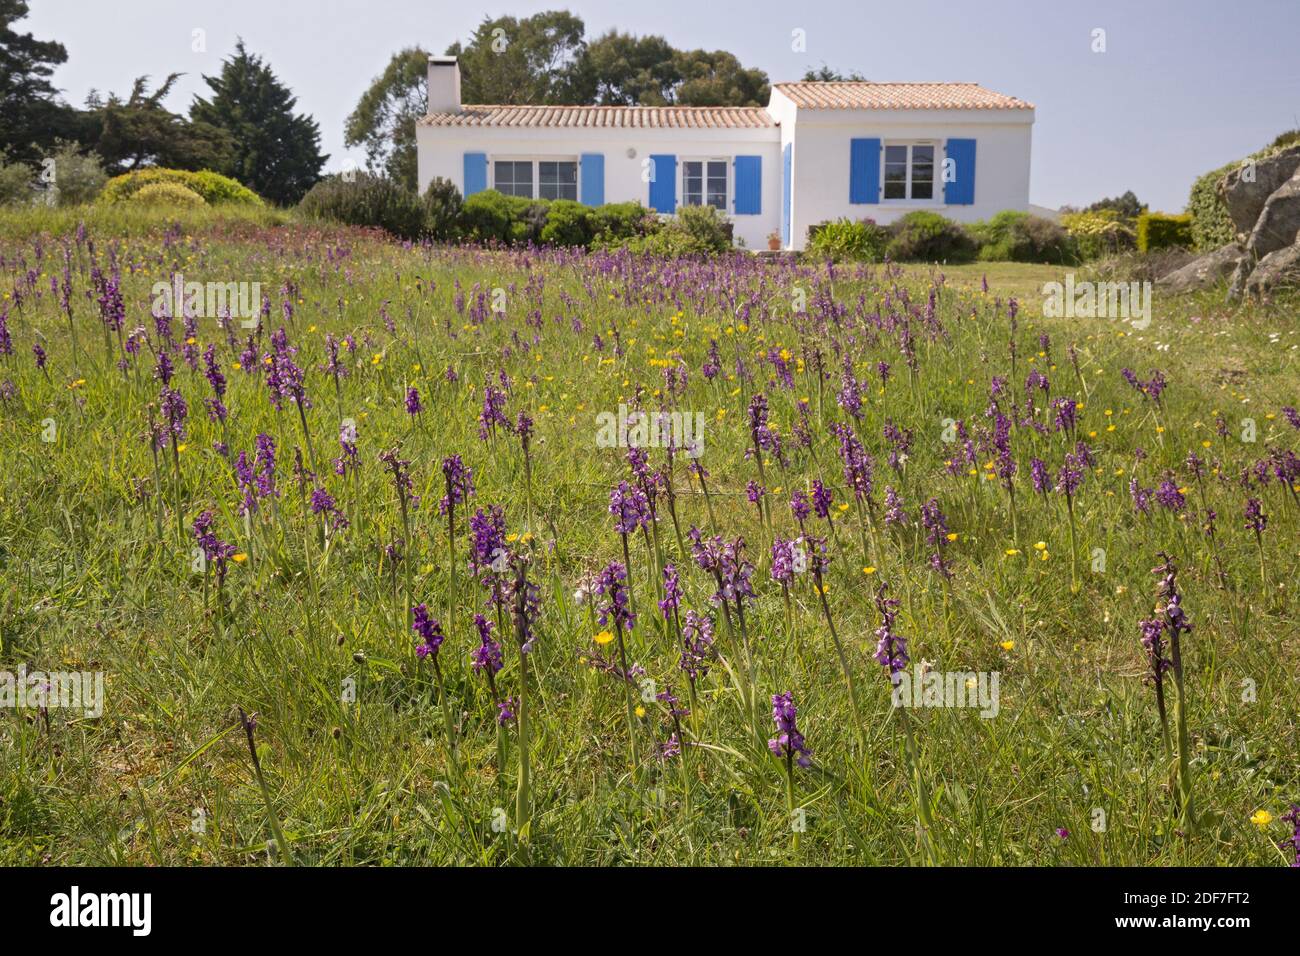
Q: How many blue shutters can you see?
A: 6